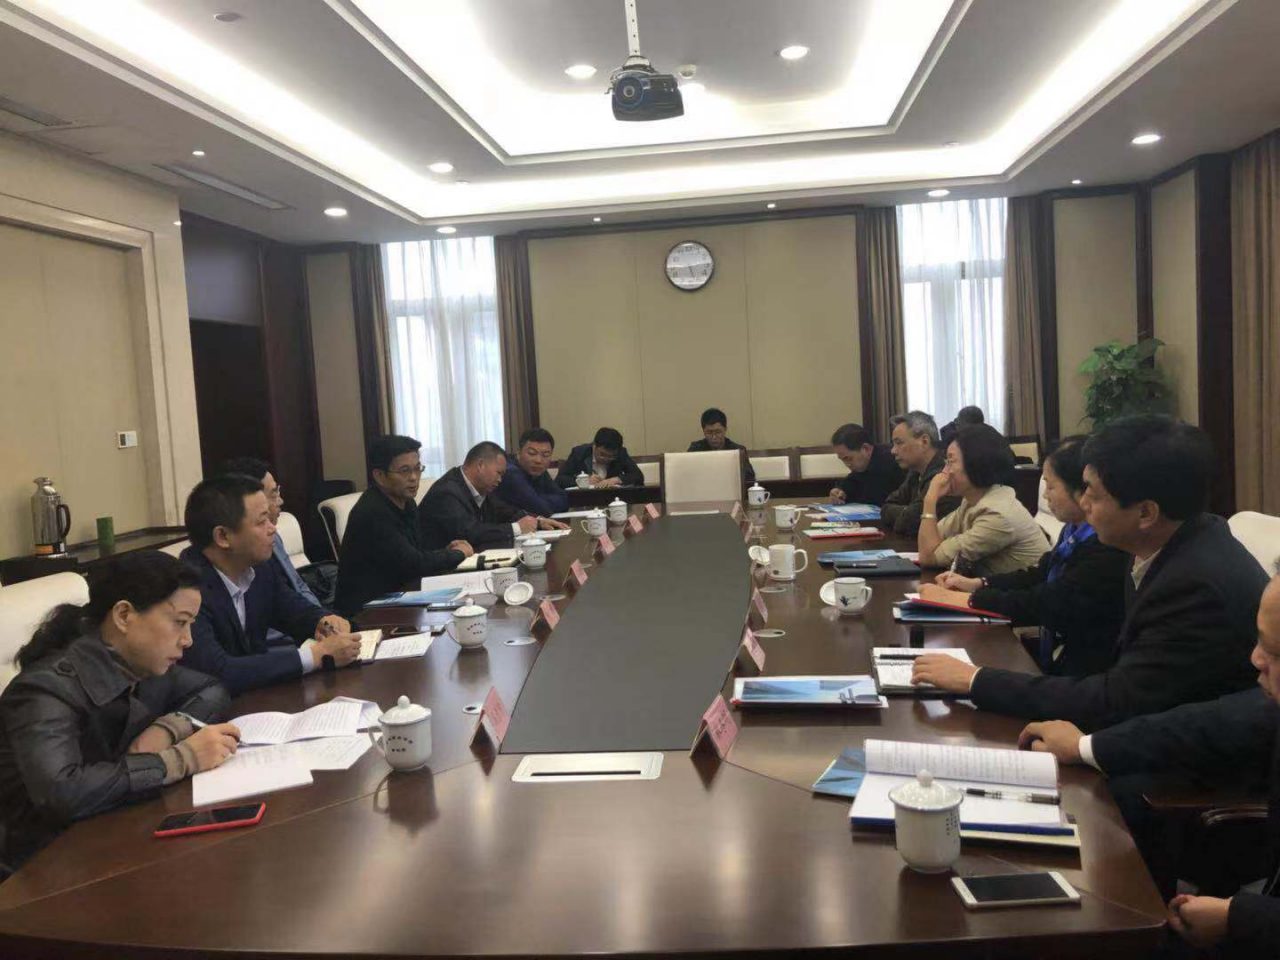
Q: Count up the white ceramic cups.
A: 12